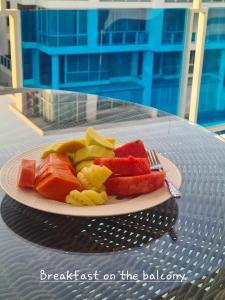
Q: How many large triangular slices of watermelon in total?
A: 3